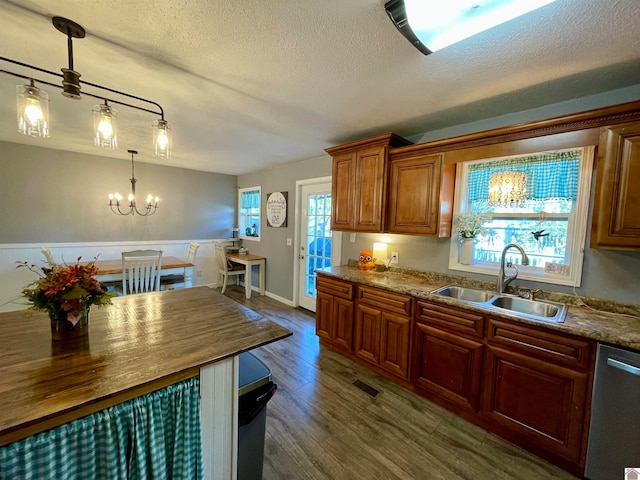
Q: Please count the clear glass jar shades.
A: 3